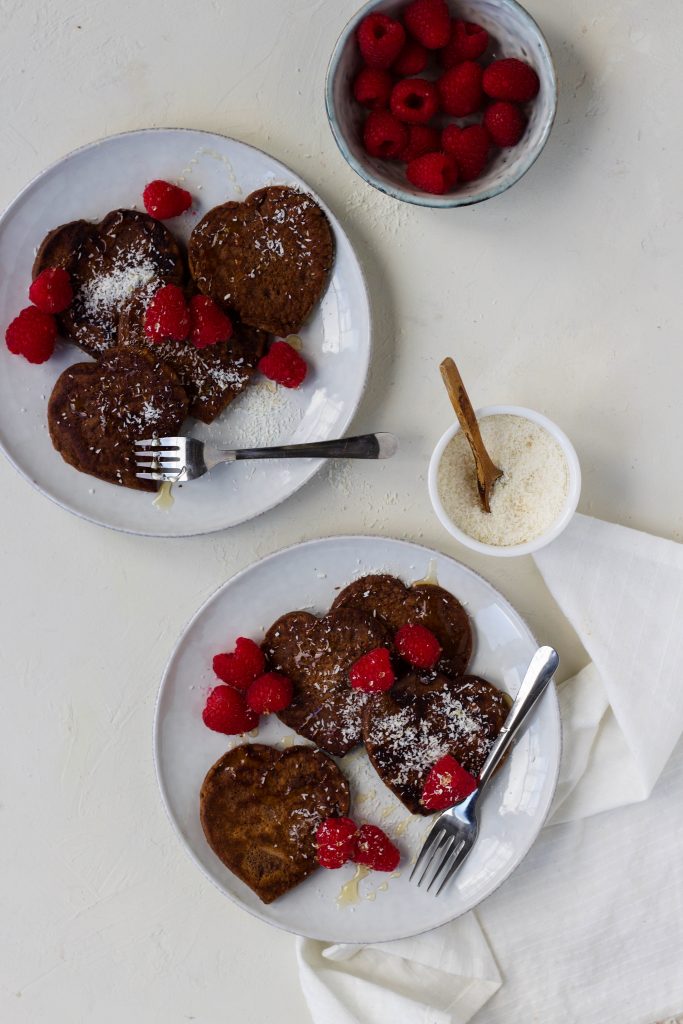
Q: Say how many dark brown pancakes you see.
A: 8